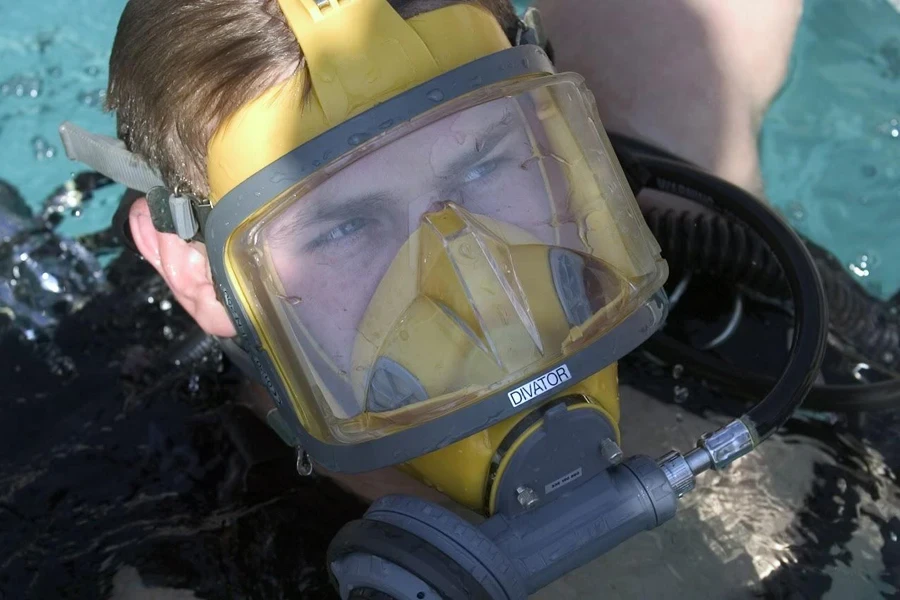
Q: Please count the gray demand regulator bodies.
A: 1